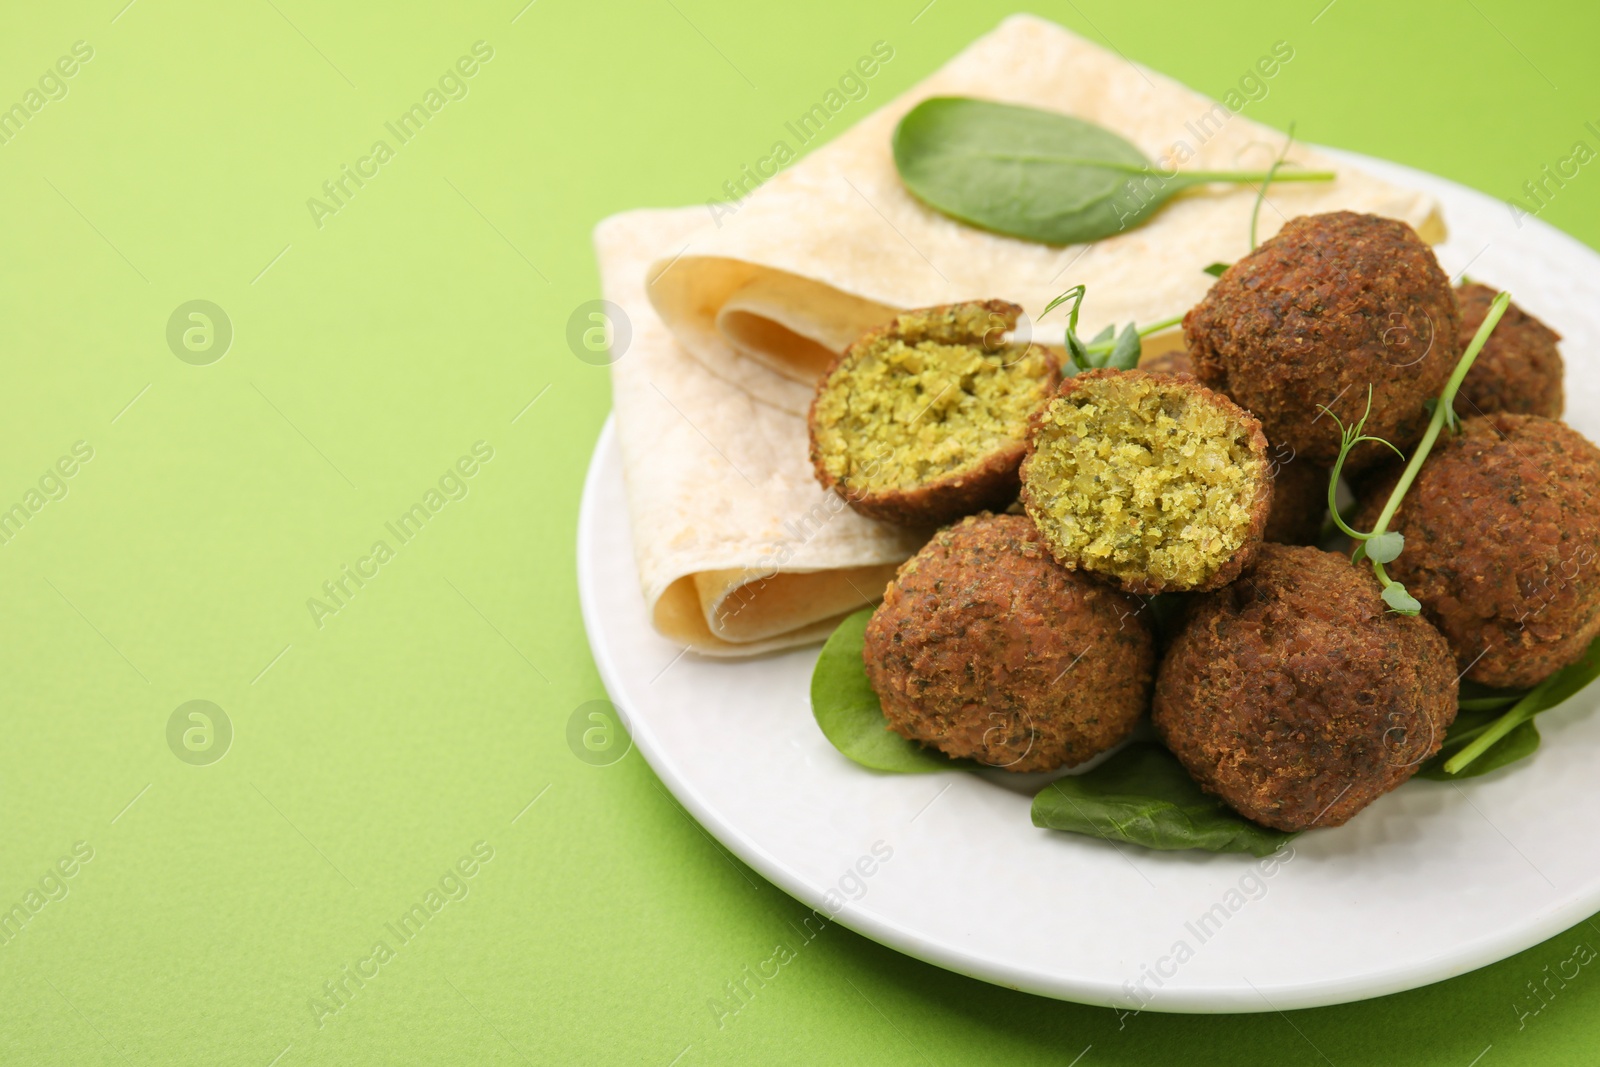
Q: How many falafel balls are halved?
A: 2